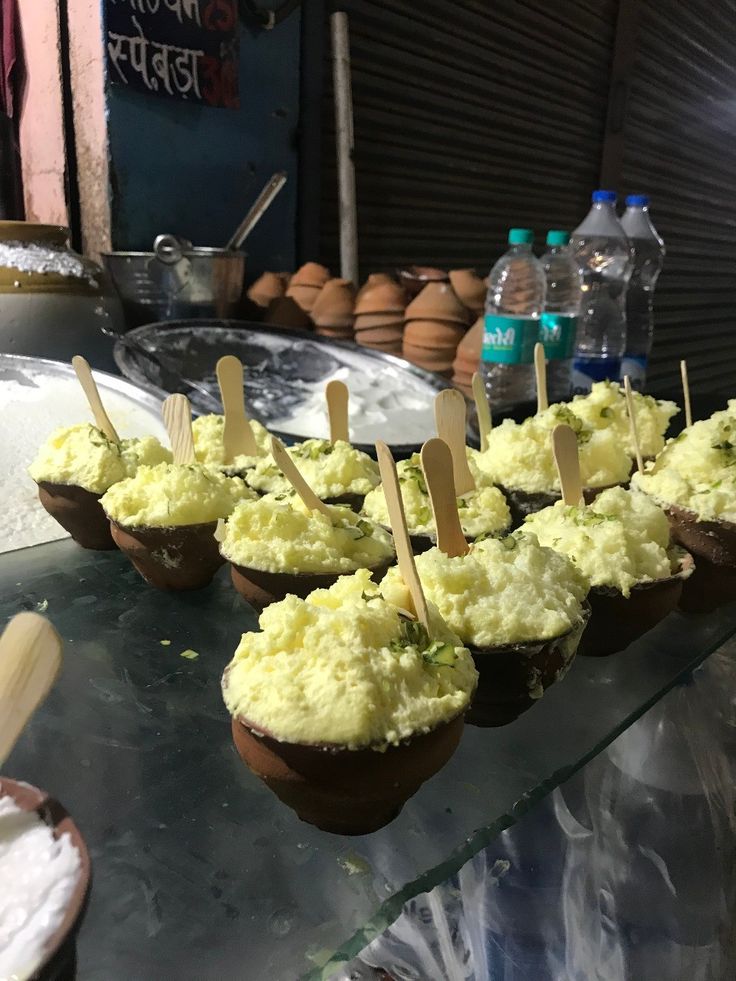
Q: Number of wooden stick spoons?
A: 14